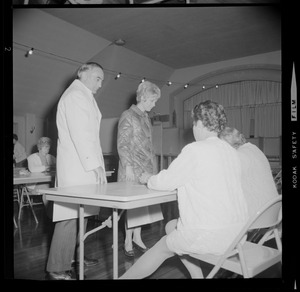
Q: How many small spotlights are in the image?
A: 7